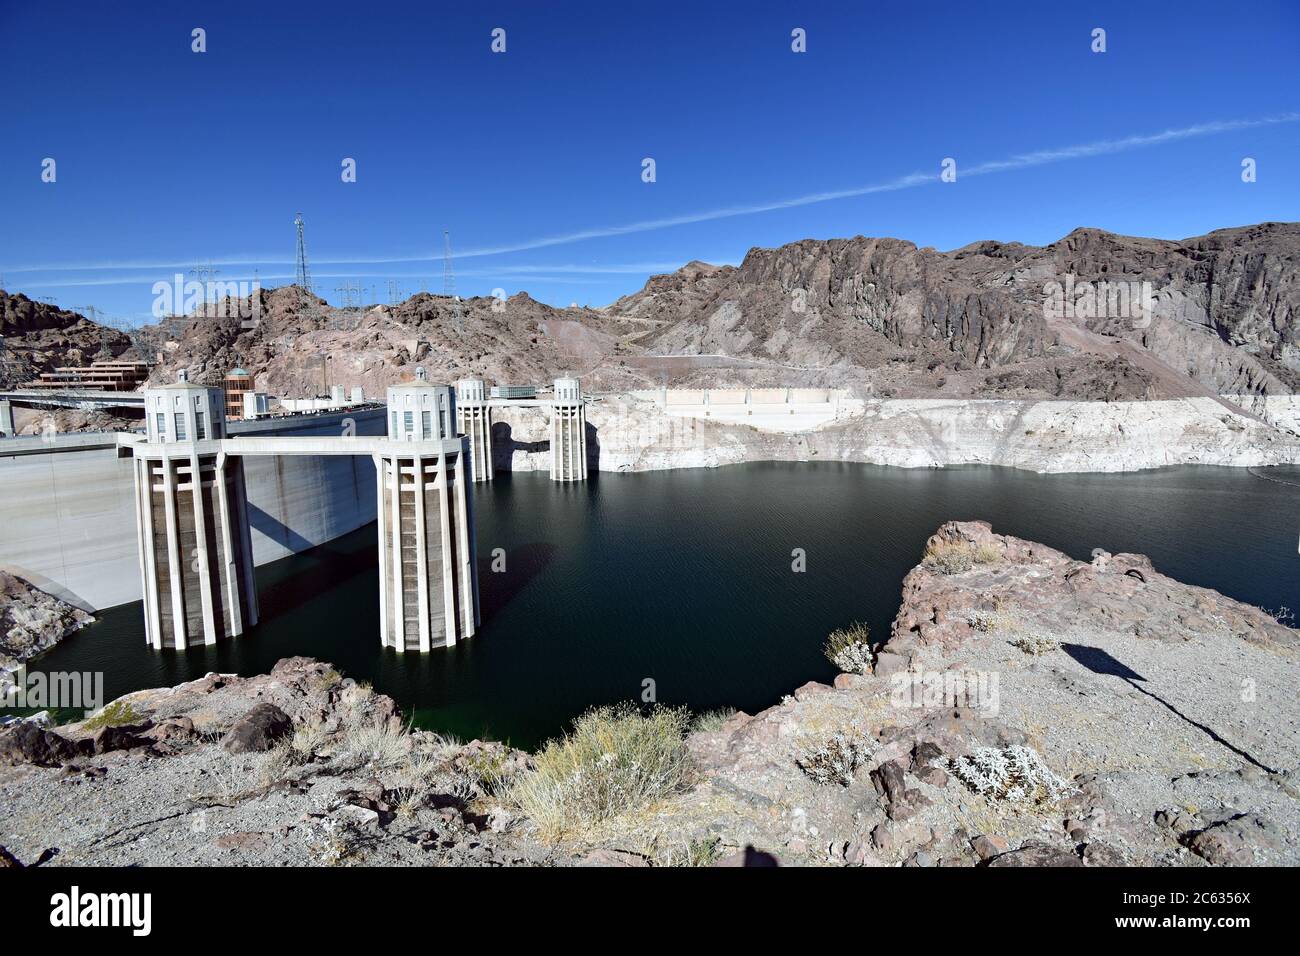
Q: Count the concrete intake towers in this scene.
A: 4